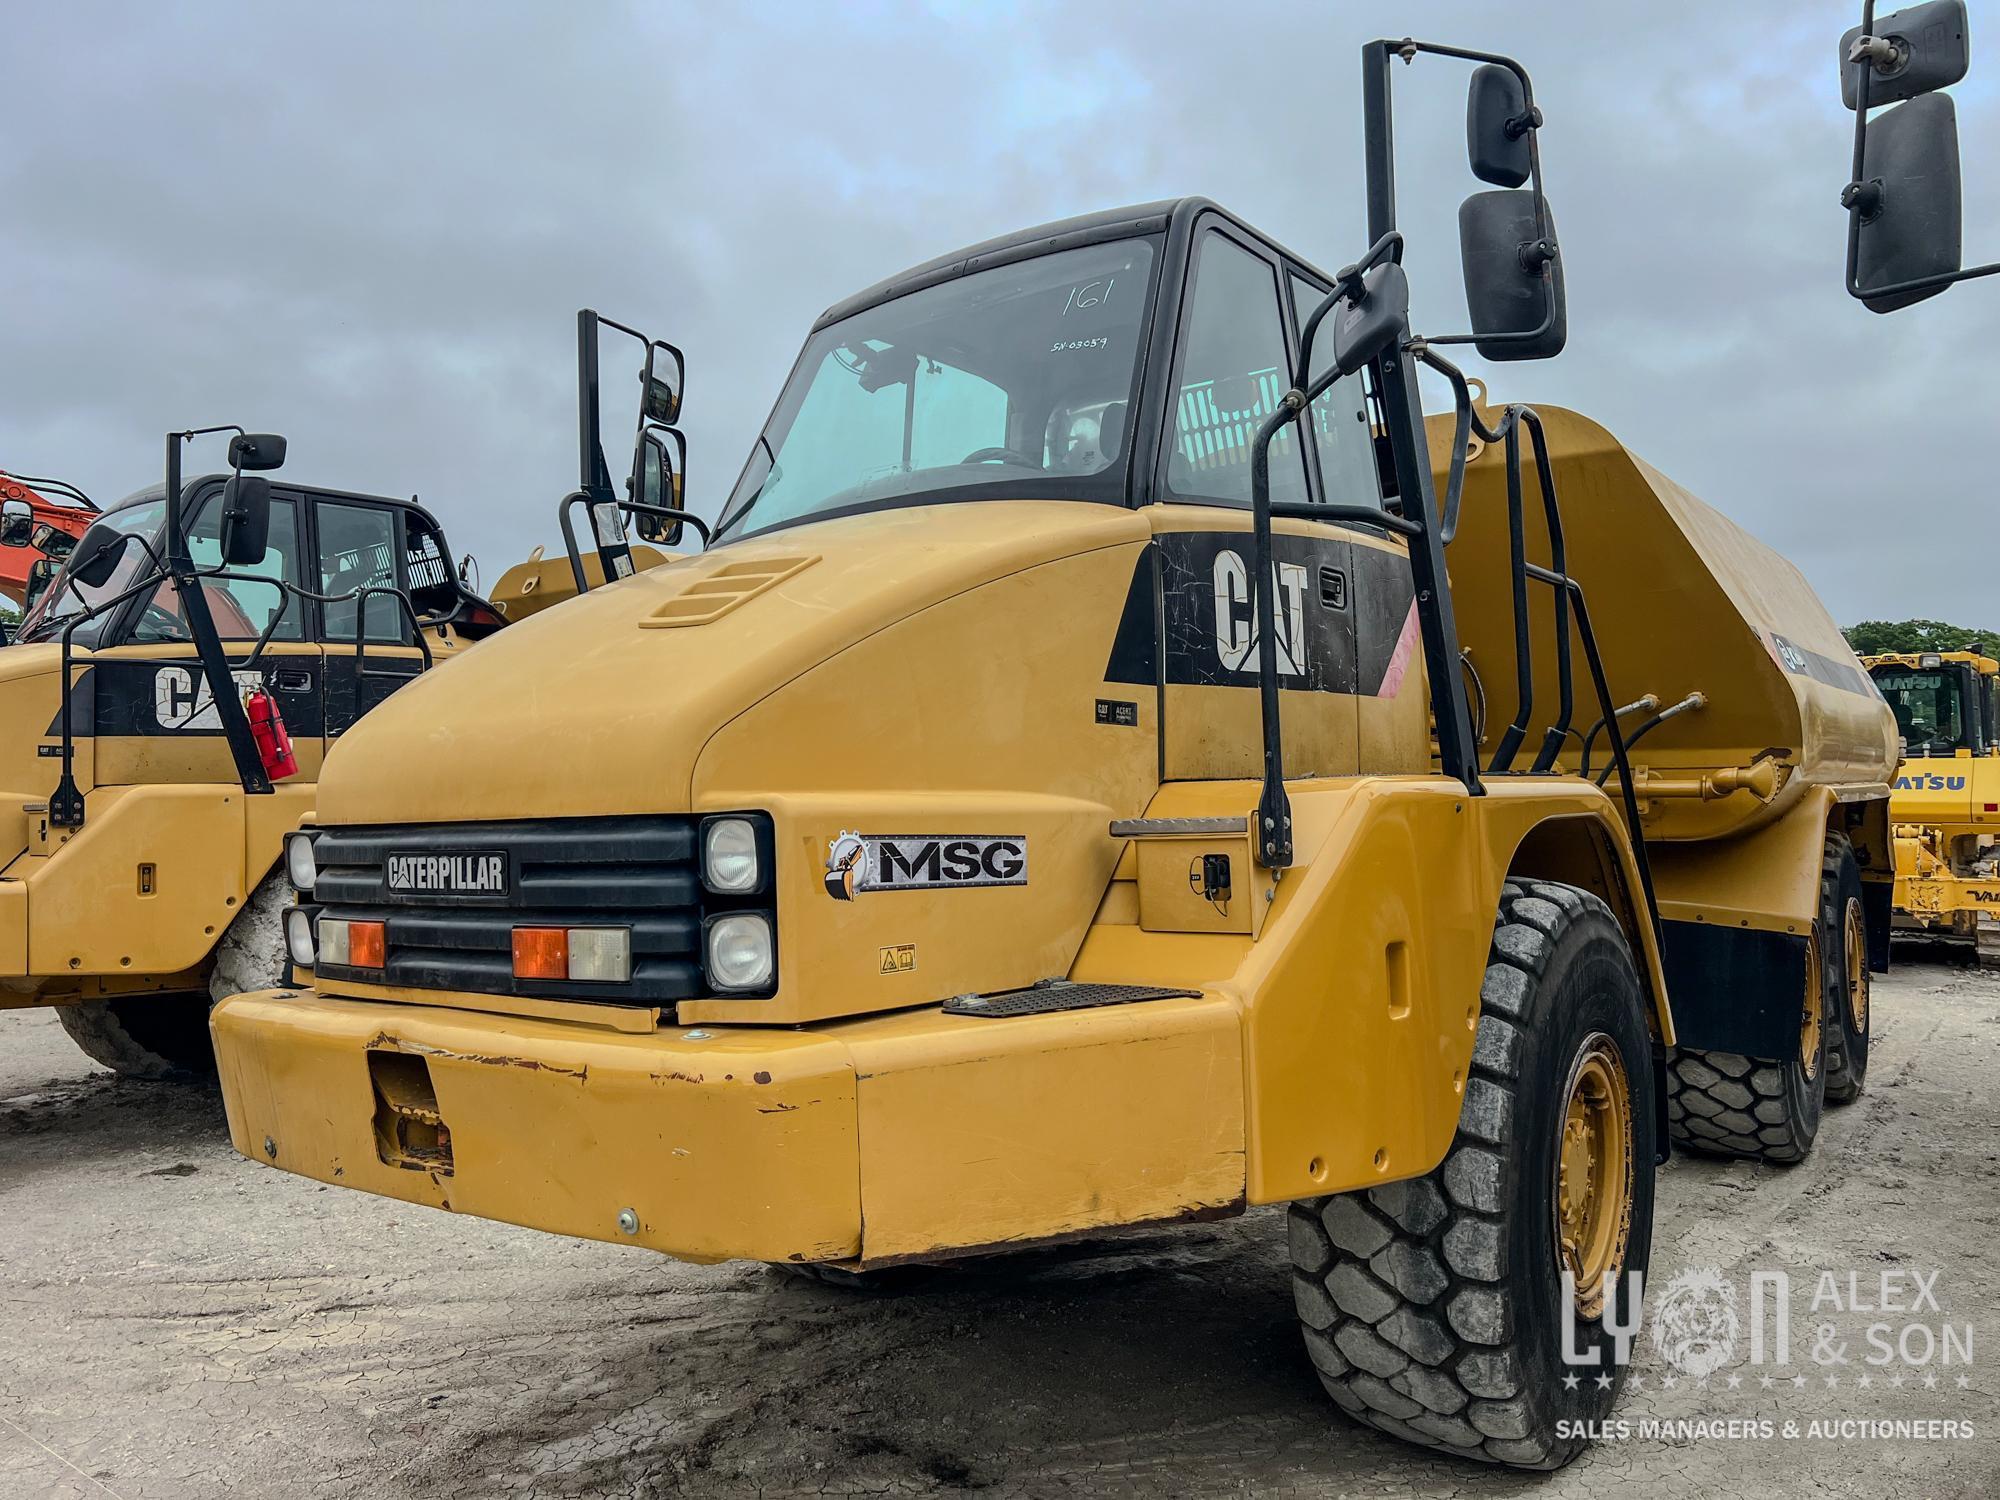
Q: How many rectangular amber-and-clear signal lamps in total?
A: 2